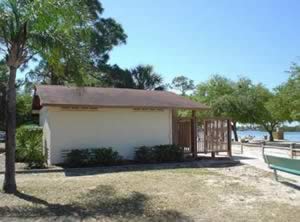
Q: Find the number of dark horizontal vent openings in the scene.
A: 2